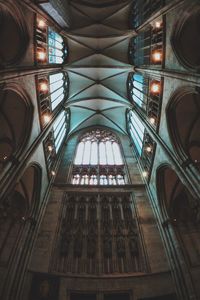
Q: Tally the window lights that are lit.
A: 12